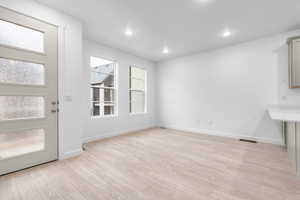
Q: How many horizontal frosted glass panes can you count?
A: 4